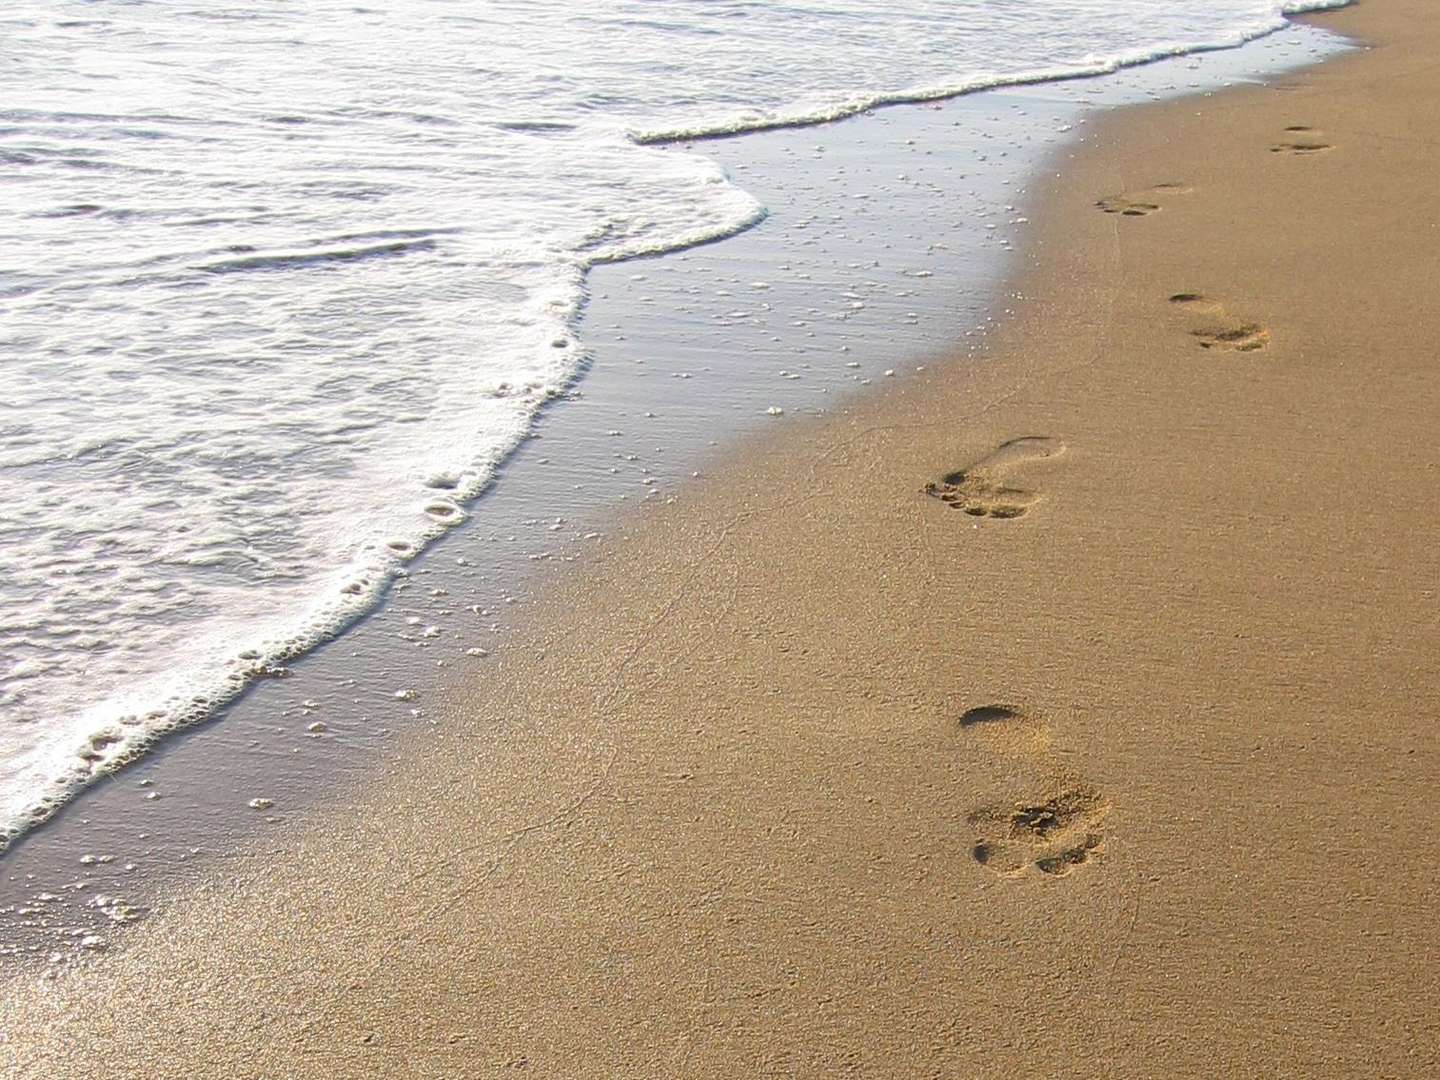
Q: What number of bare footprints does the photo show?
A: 5